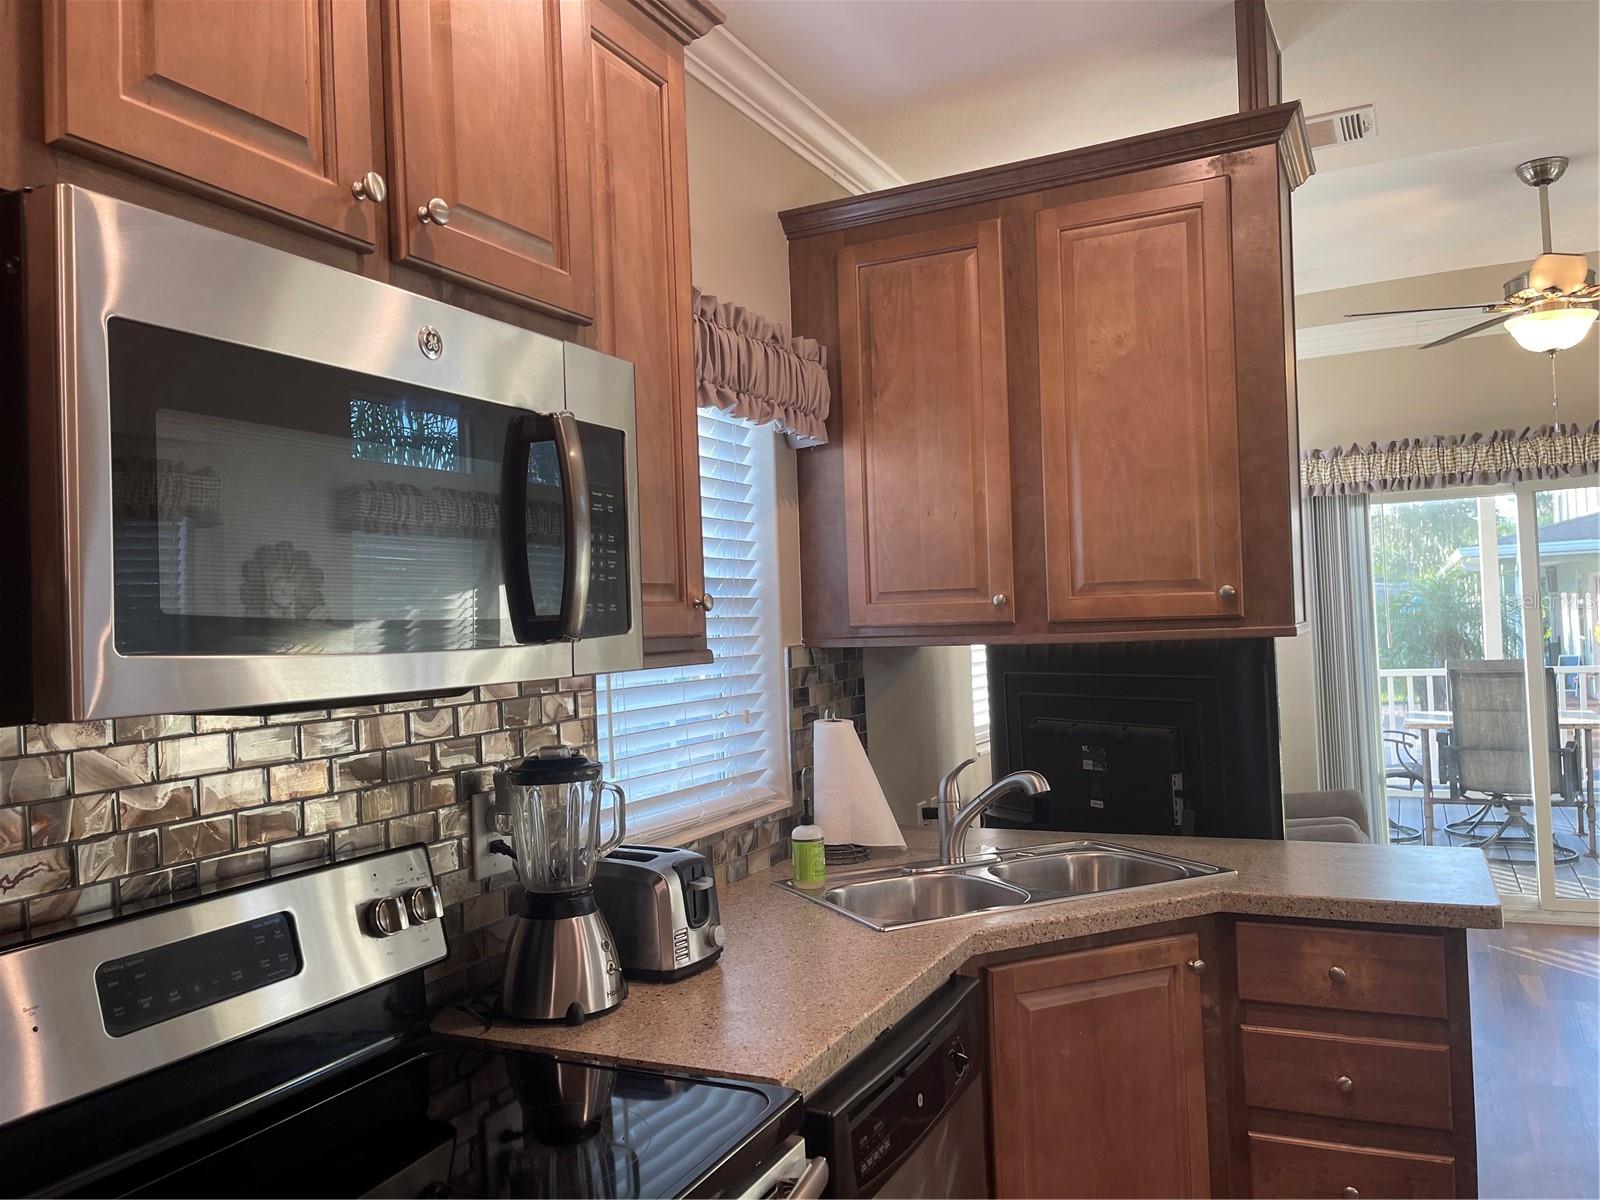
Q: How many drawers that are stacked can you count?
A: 3